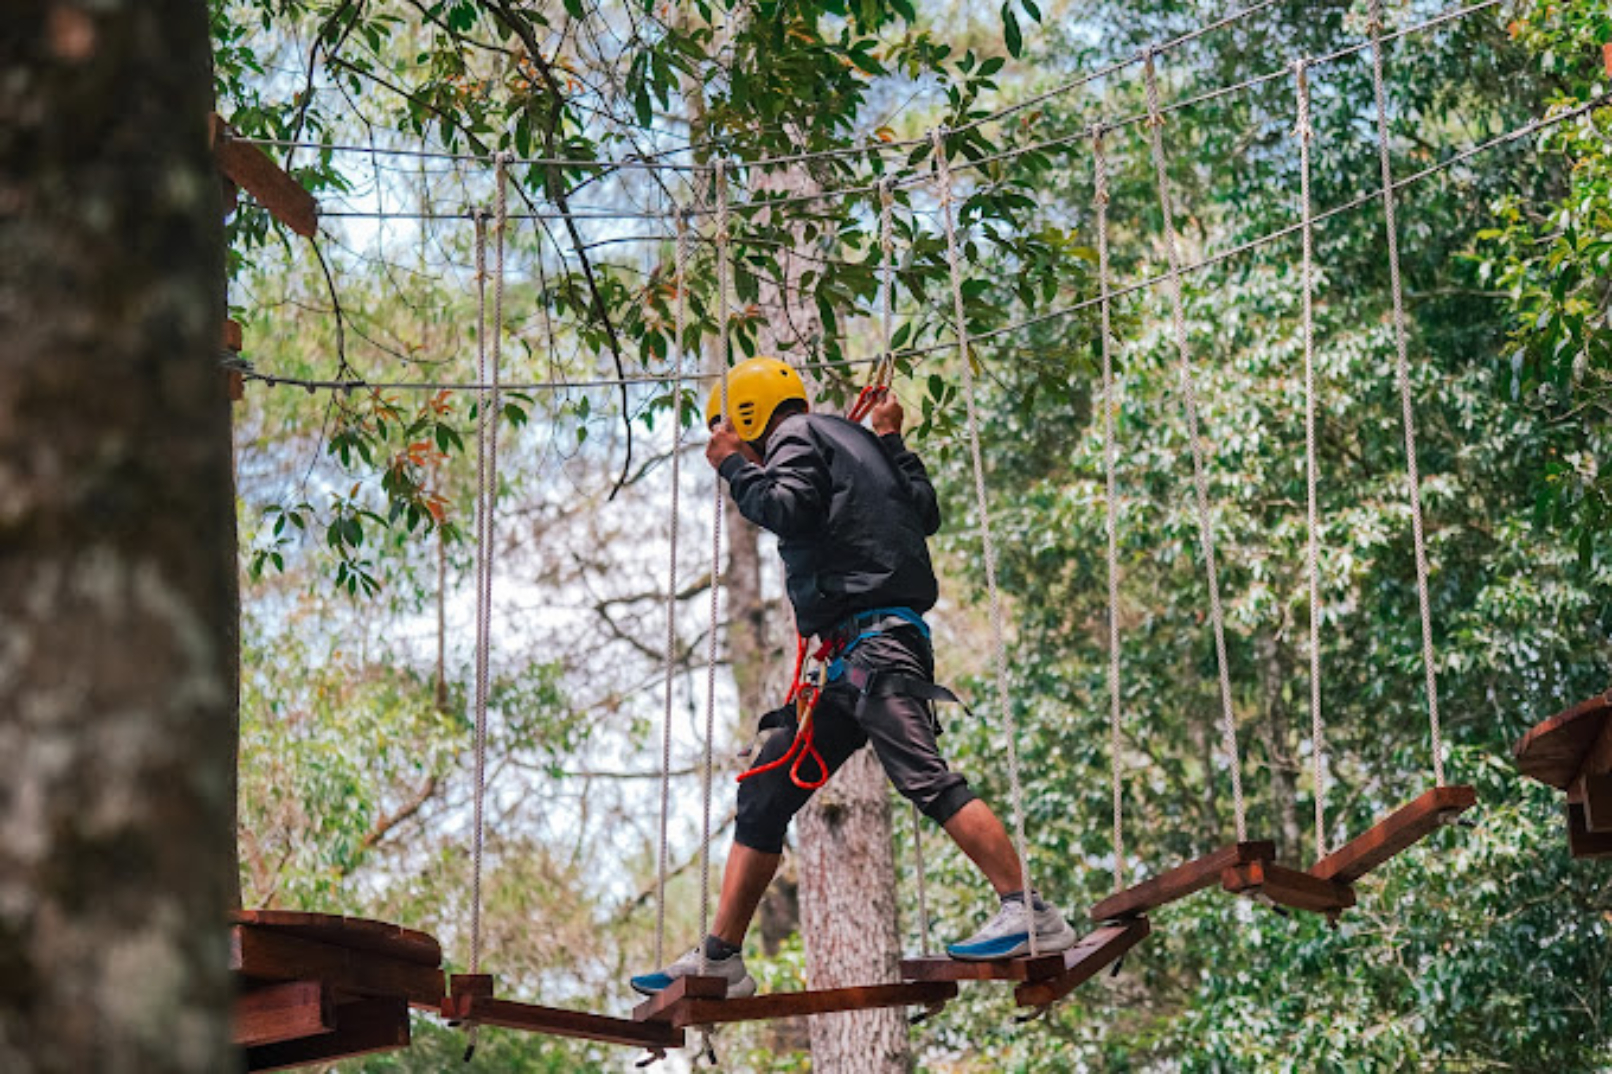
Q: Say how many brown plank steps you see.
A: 9